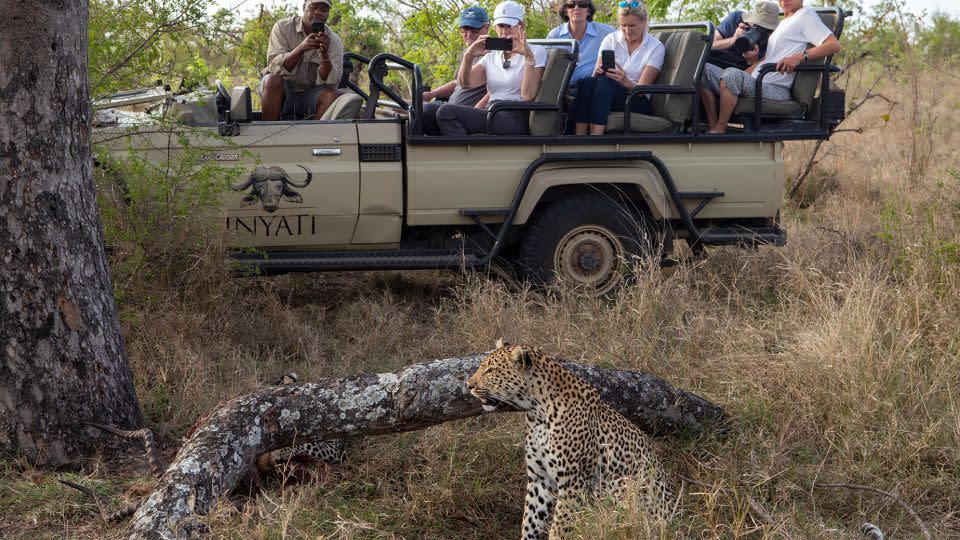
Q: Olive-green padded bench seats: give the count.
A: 3